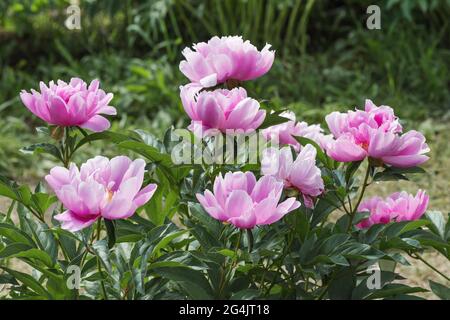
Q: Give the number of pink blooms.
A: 9